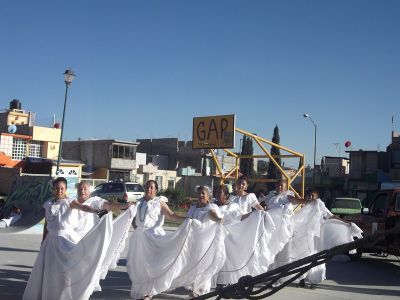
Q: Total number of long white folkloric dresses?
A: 8